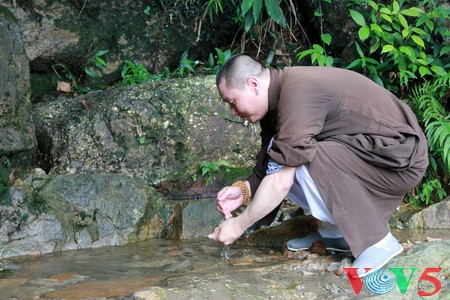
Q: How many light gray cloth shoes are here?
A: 2